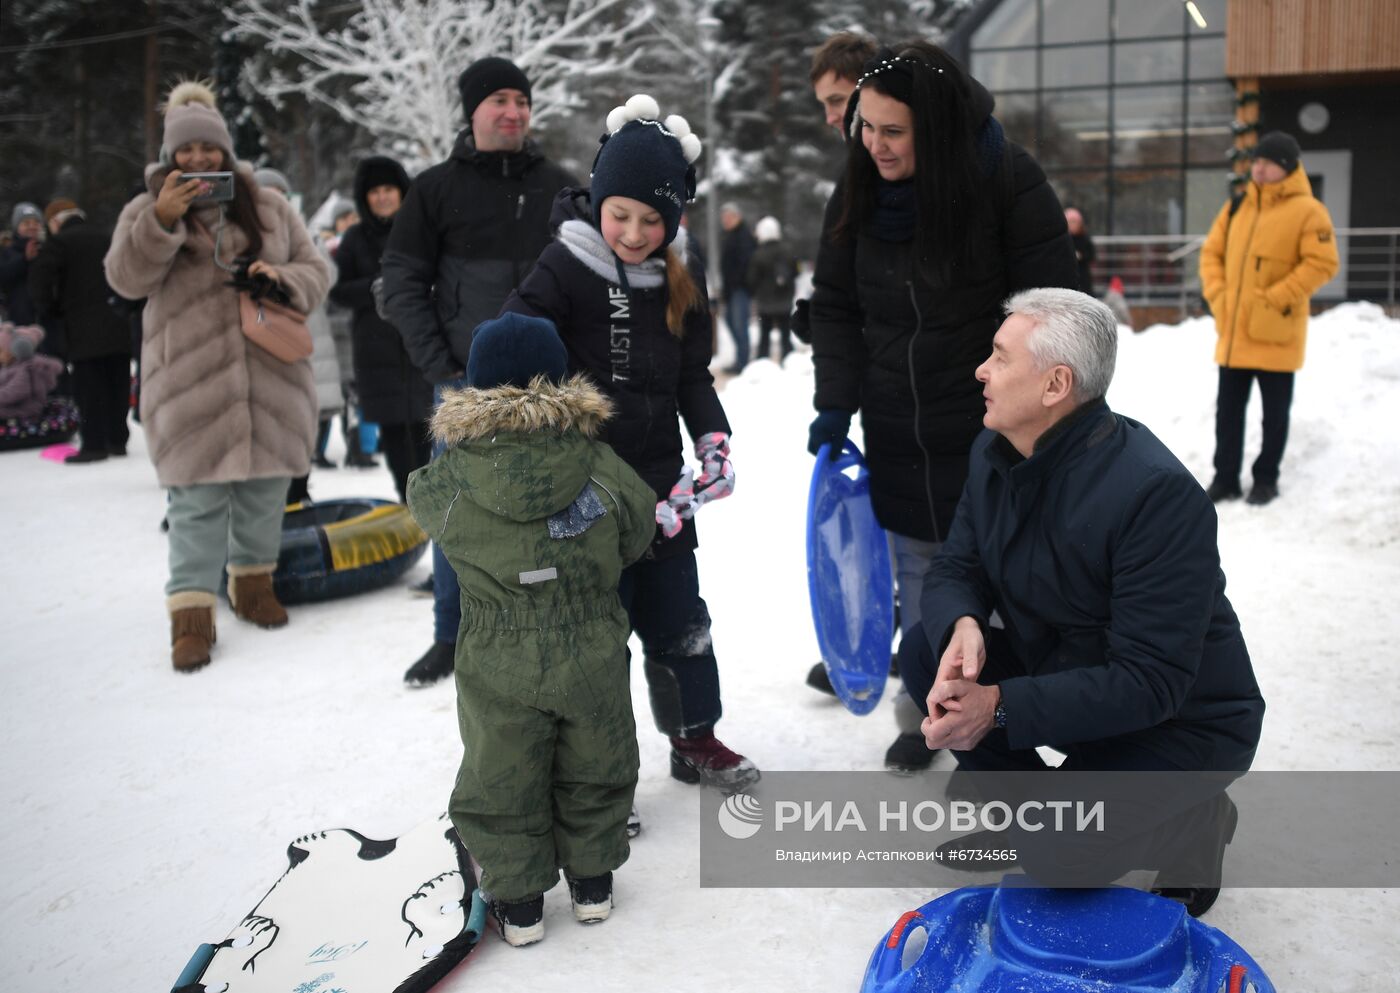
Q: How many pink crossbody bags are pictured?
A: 1